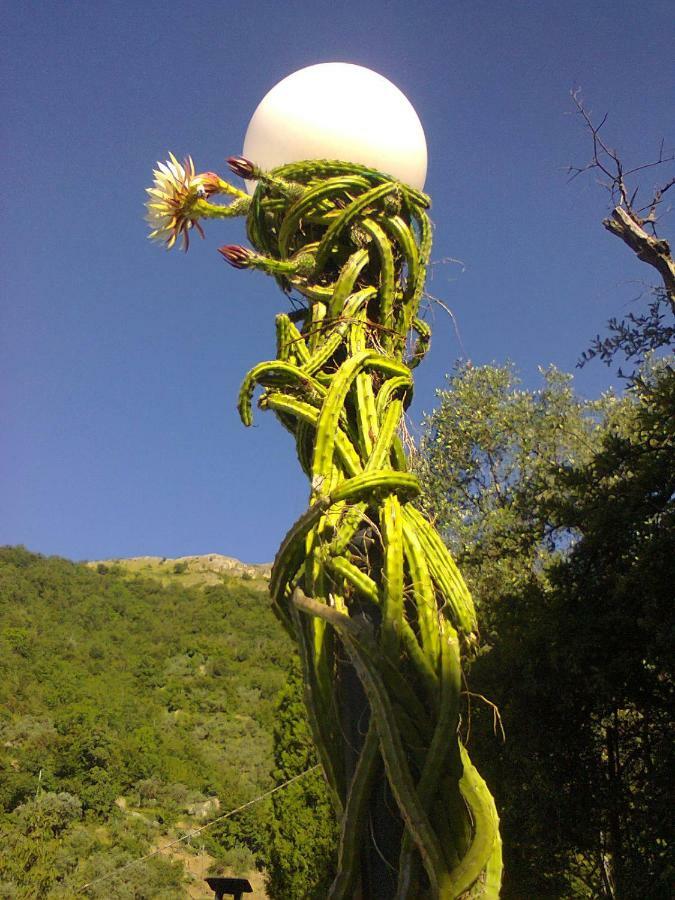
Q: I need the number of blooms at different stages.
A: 4